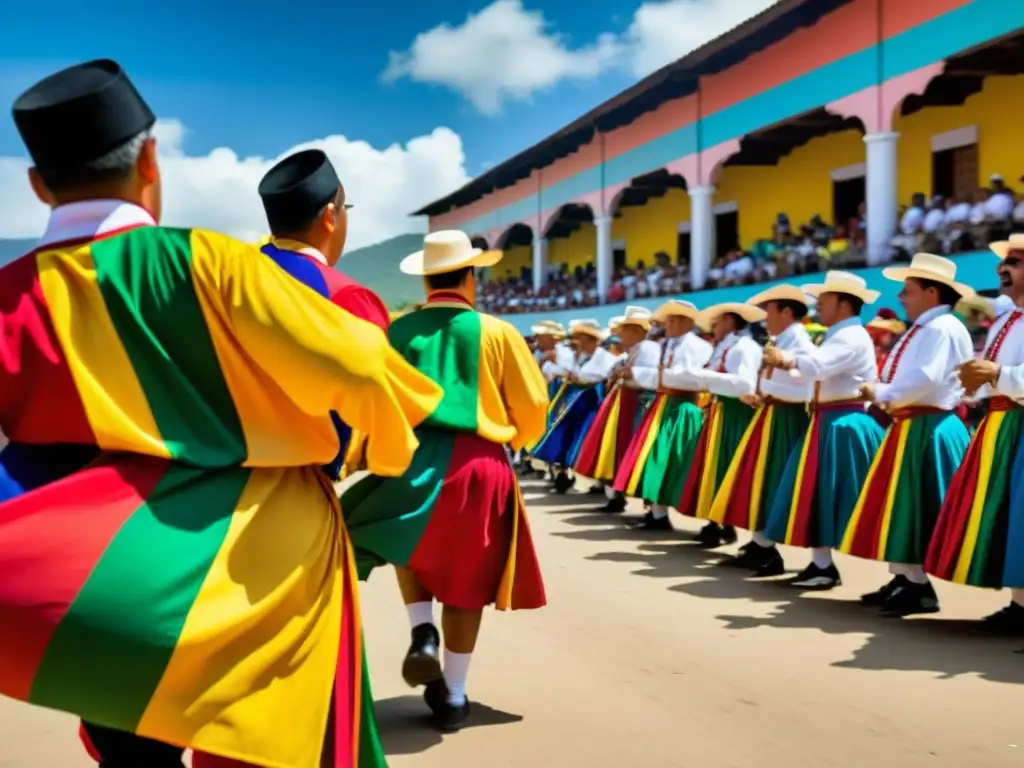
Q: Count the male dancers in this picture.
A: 12